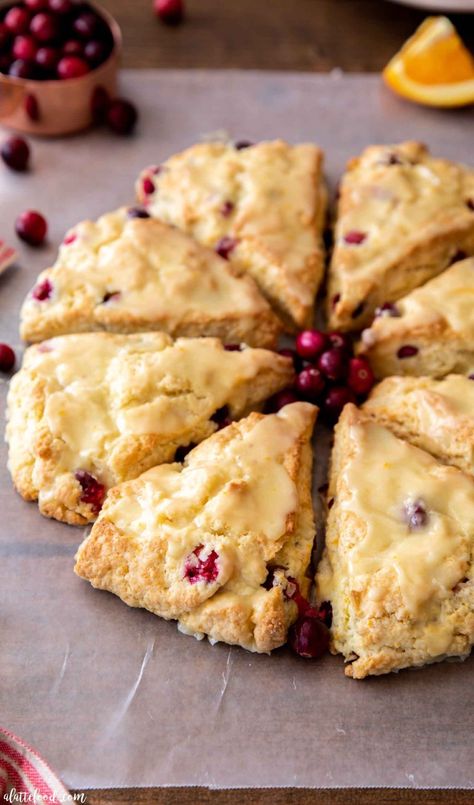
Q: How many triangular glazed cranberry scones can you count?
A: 8